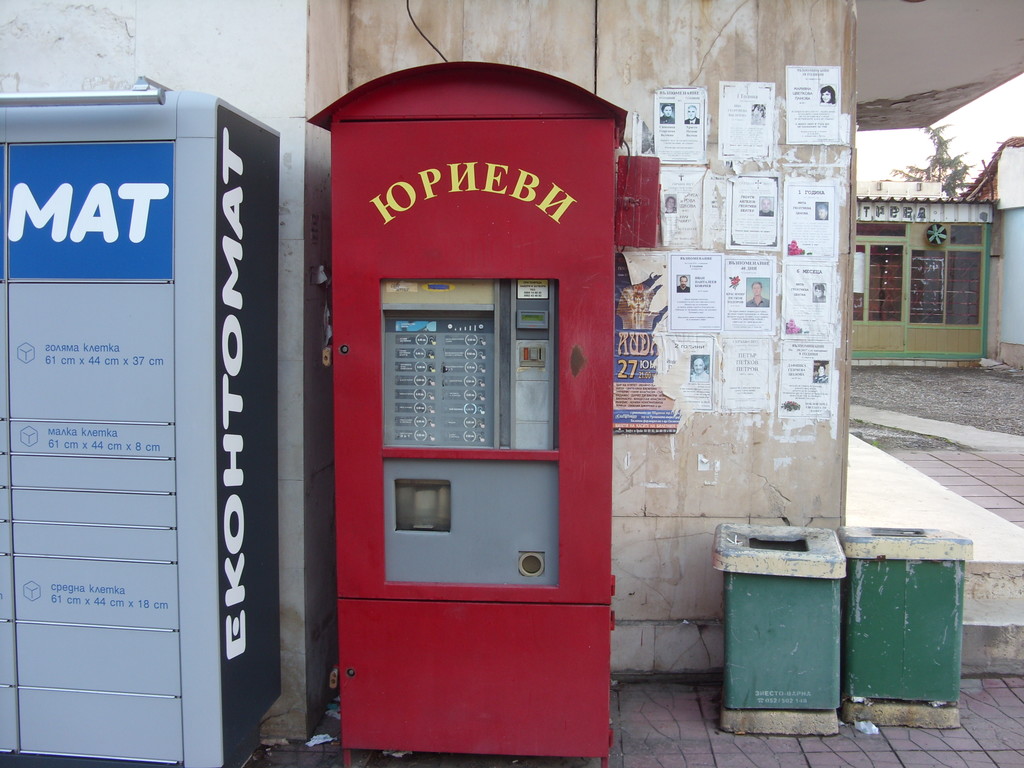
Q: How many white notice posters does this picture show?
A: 12